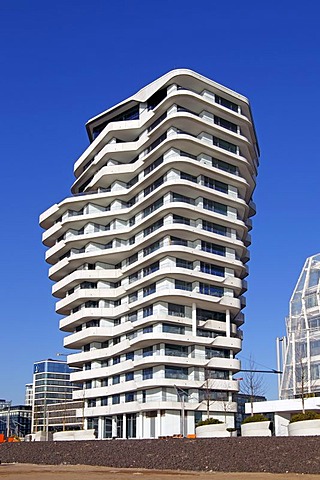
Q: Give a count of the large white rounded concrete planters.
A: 4